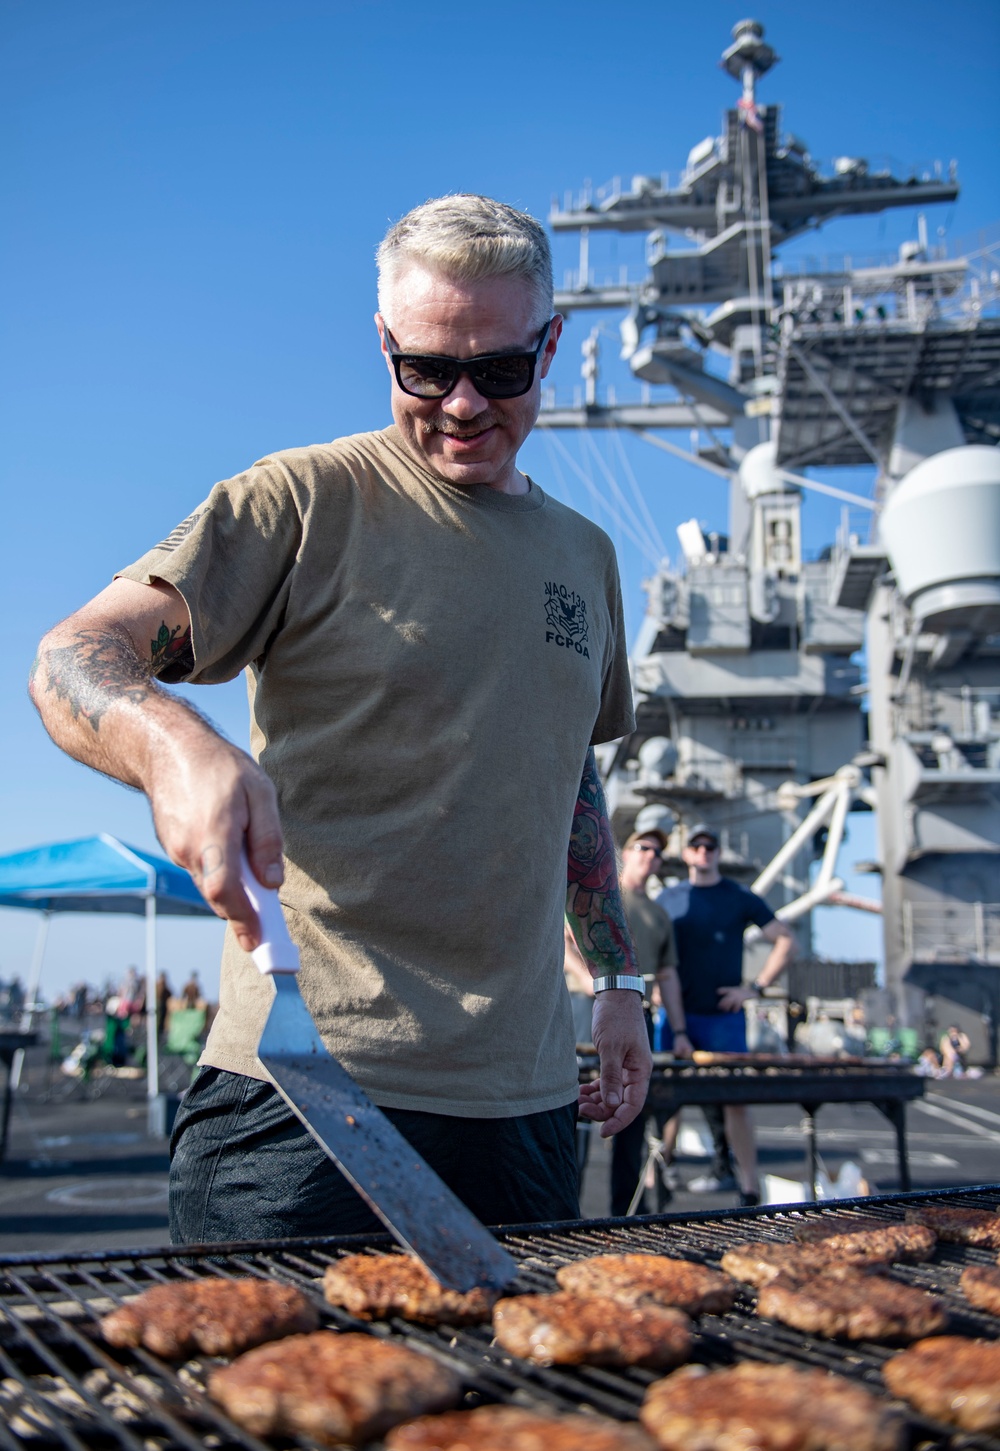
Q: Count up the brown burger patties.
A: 13